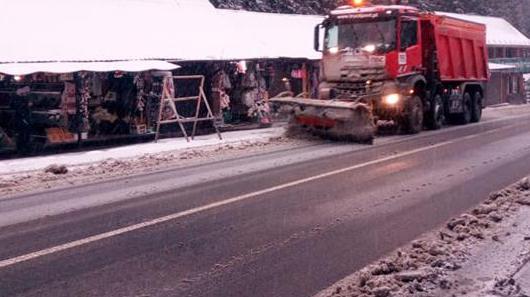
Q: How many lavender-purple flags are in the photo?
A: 0